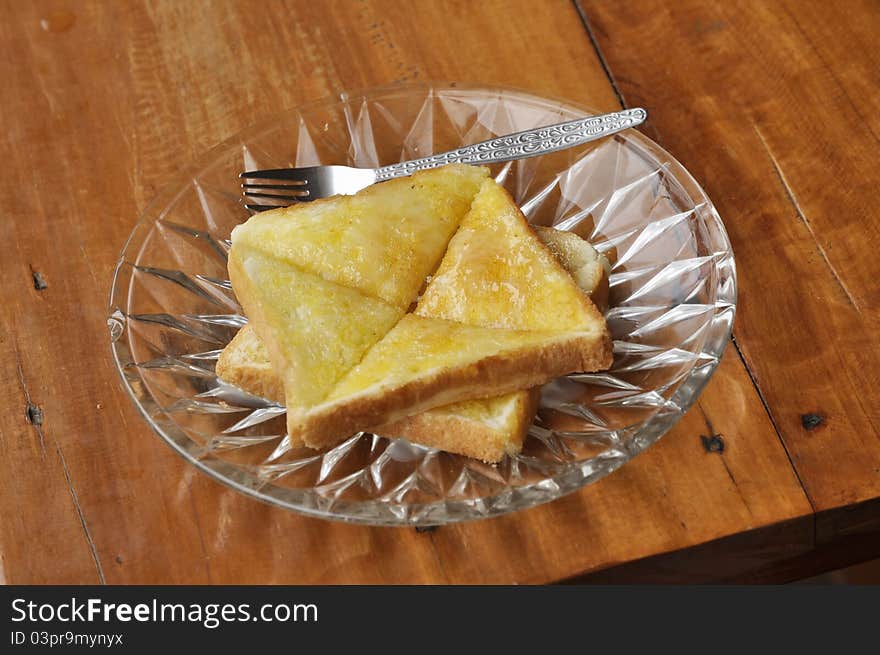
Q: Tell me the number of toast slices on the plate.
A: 2